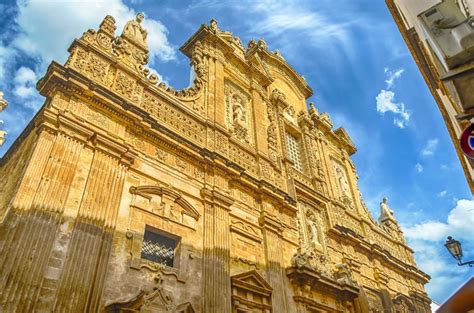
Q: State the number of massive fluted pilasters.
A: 4